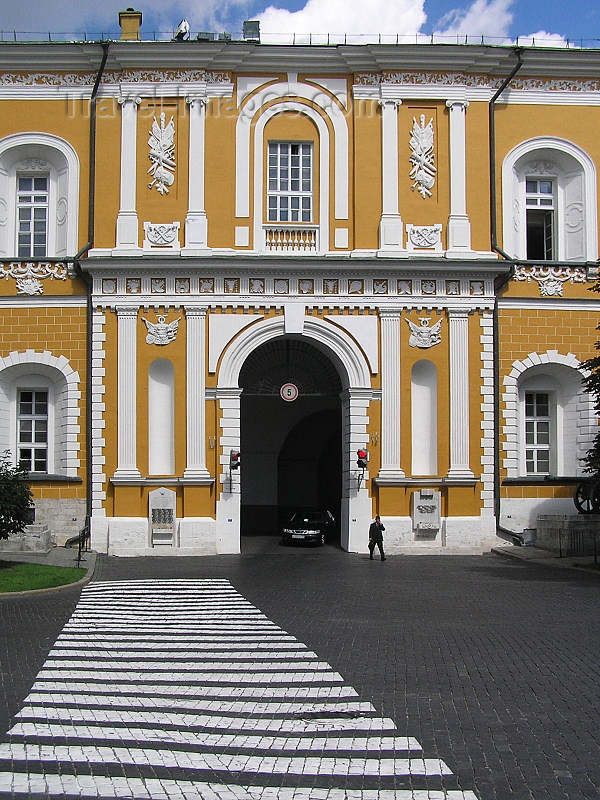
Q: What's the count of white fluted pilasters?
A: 4